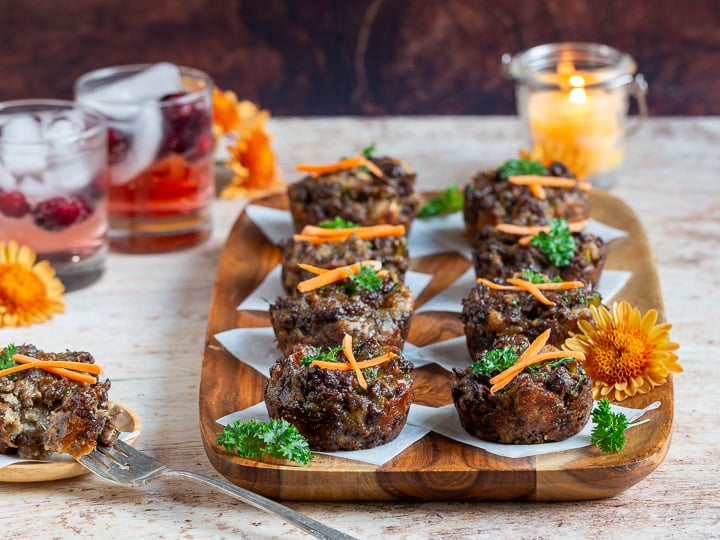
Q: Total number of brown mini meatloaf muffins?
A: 9